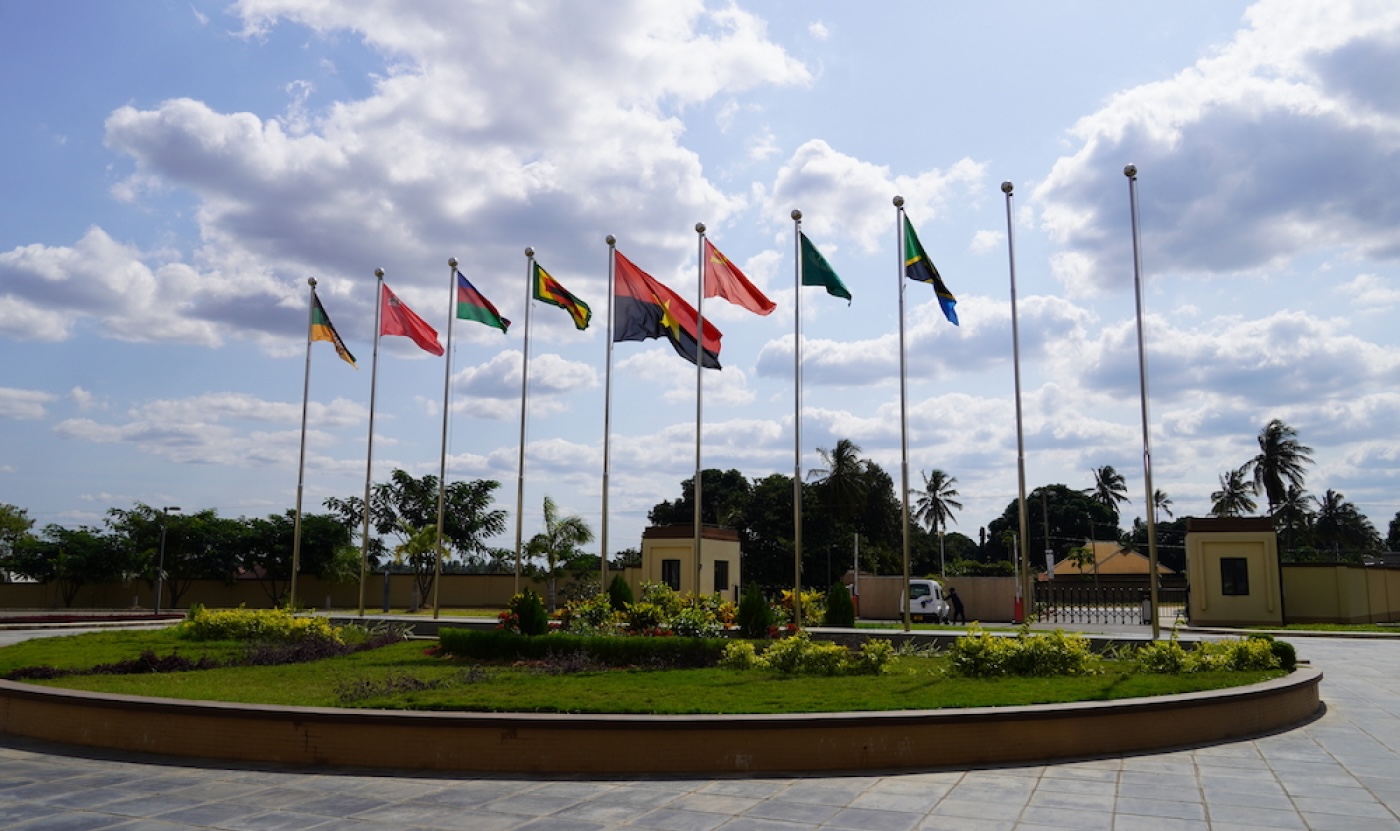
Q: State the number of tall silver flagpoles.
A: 10